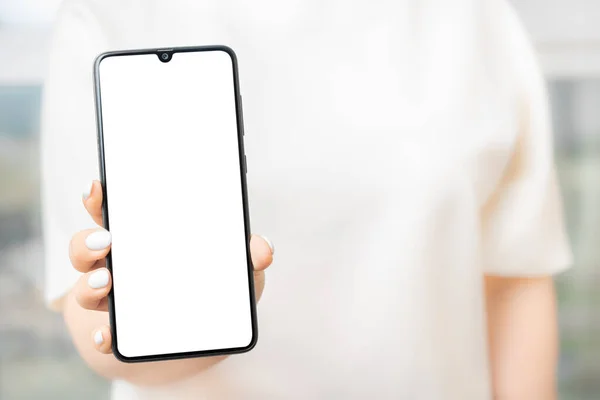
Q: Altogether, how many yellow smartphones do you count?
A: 0